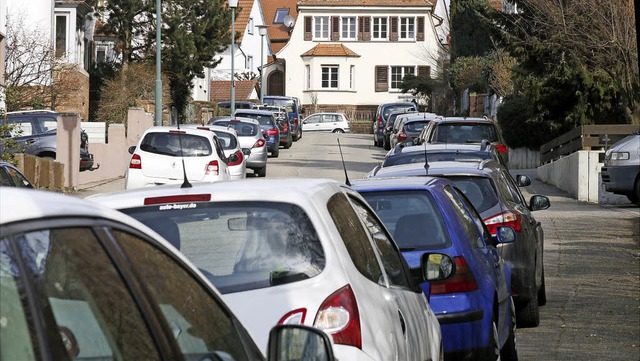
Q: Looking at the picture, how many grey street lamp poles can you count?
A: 3